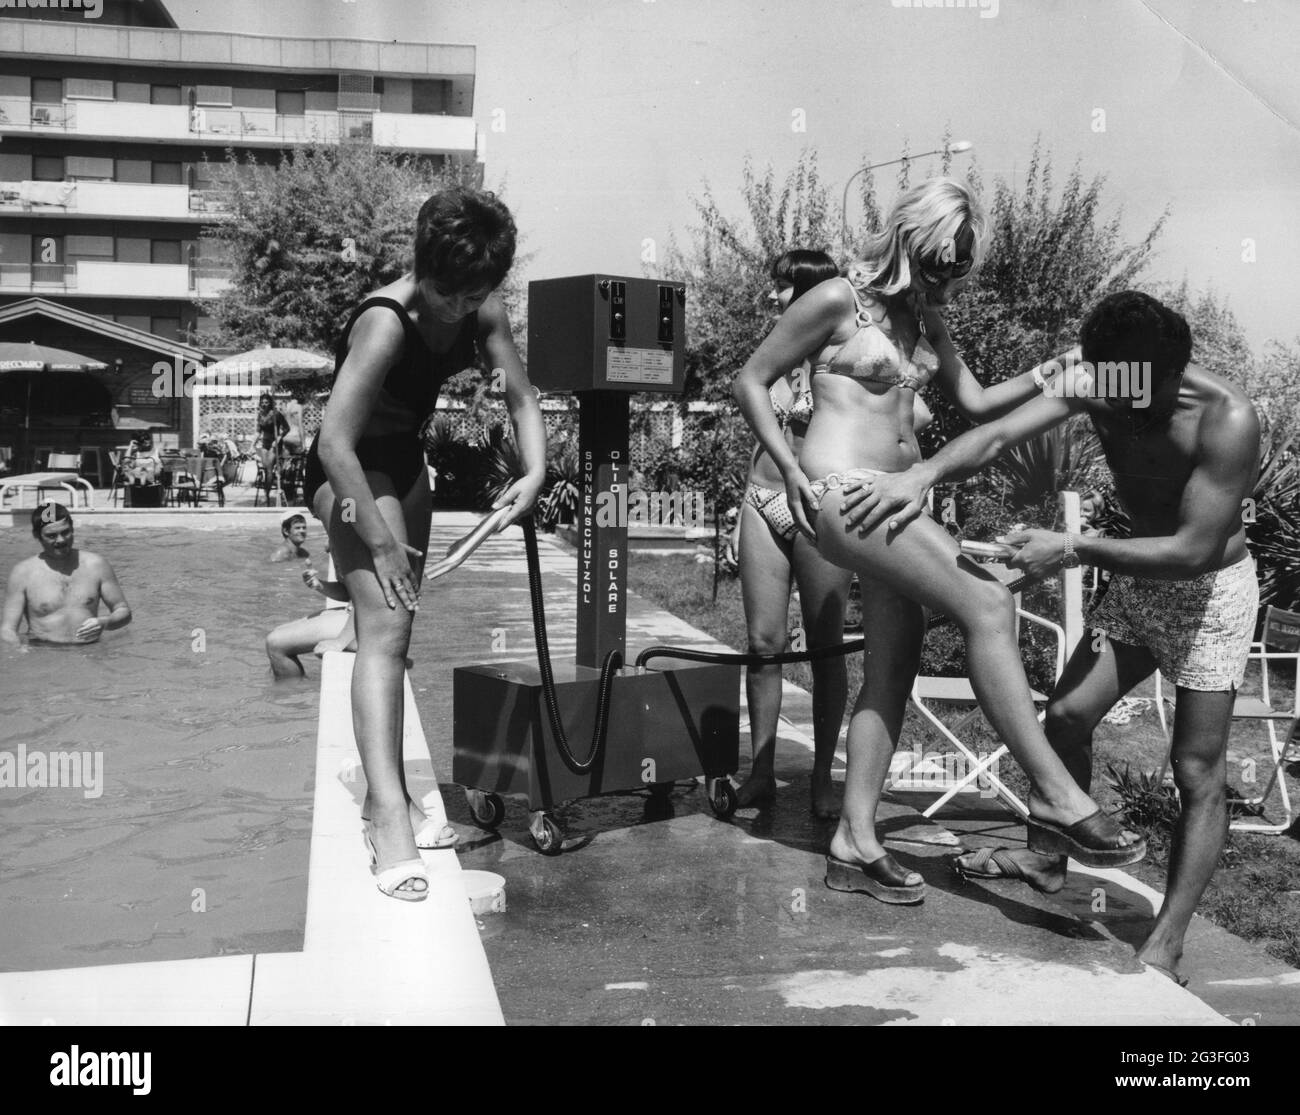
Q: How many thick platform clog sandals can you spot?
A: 2